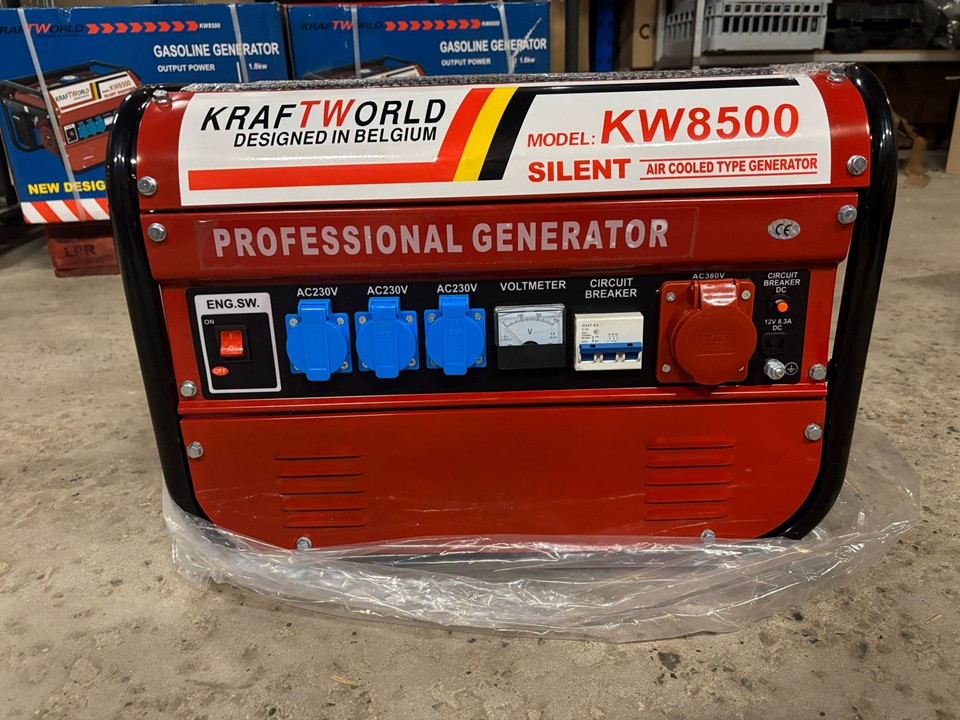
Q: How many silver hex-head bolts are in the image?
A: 12